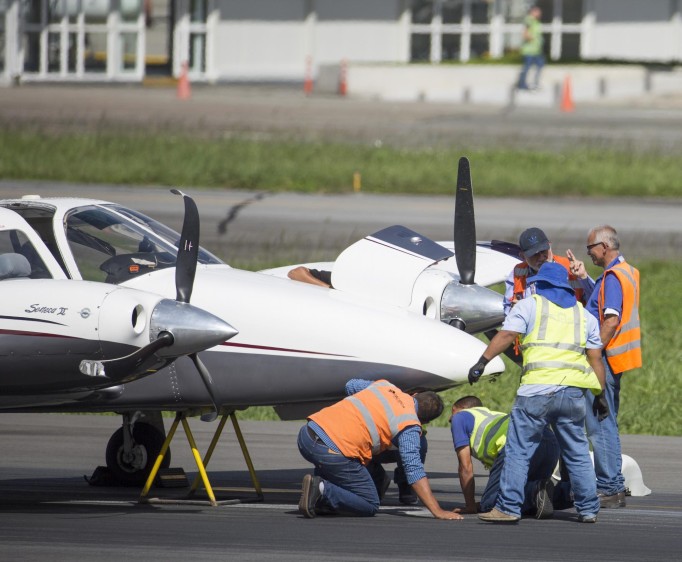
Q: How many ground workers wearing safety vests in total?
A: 5